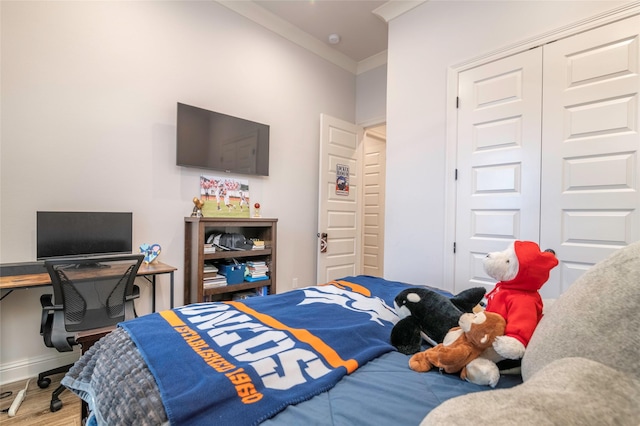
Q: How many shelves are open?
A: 3